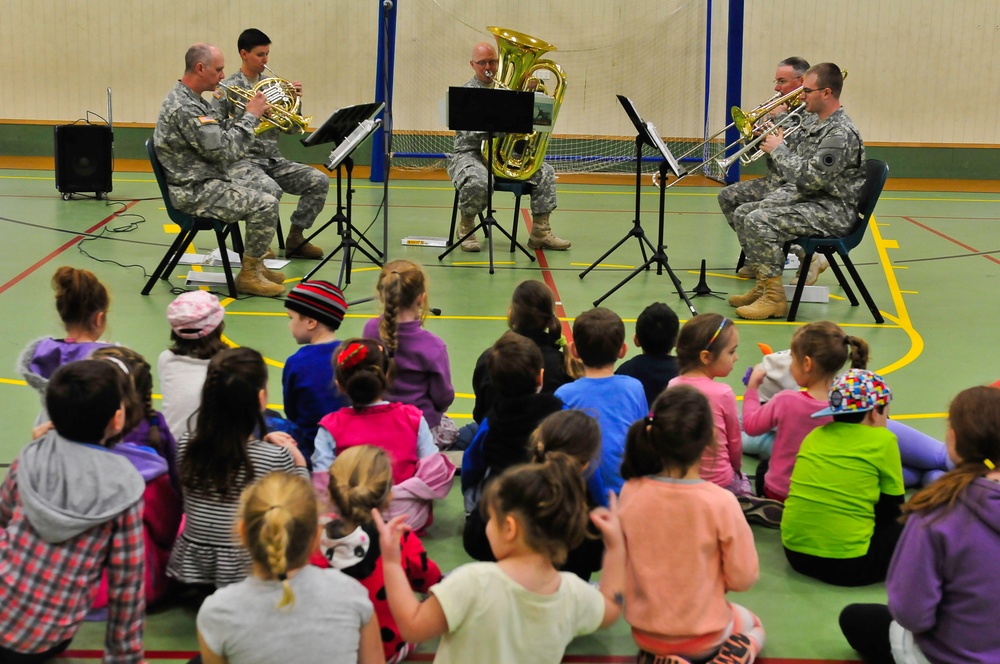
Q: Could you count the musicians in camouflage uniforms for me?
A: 5